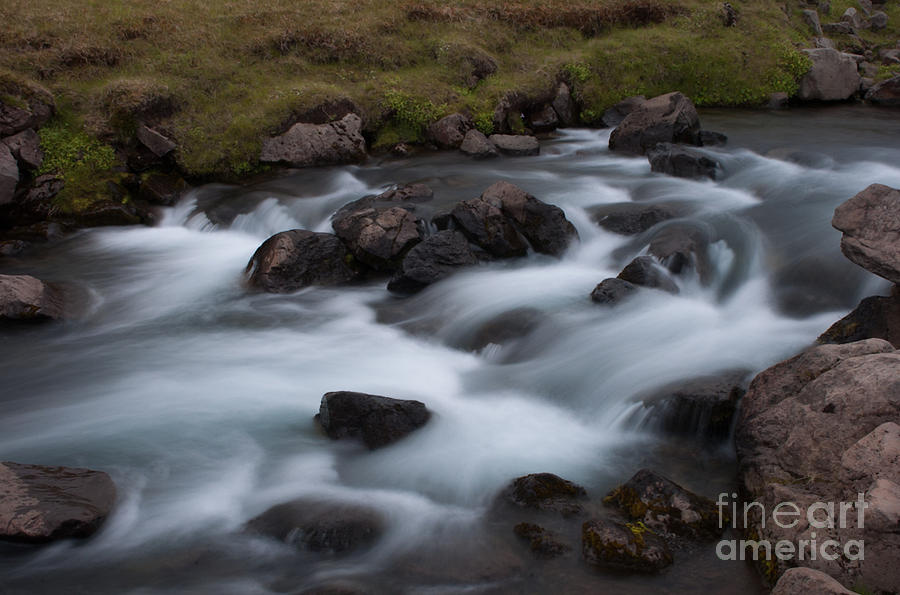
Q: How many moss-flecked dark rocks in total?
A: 4